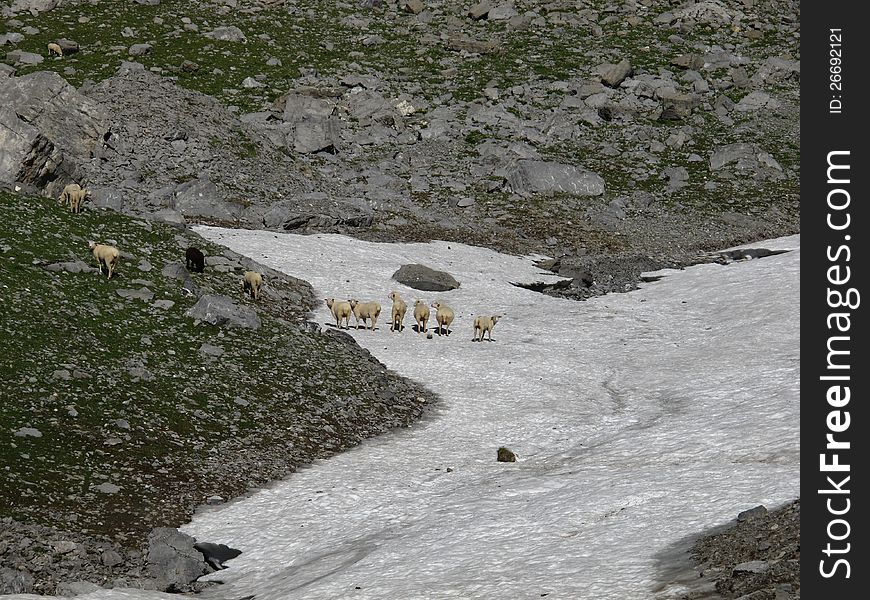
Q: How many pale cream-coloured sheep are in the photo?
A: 11